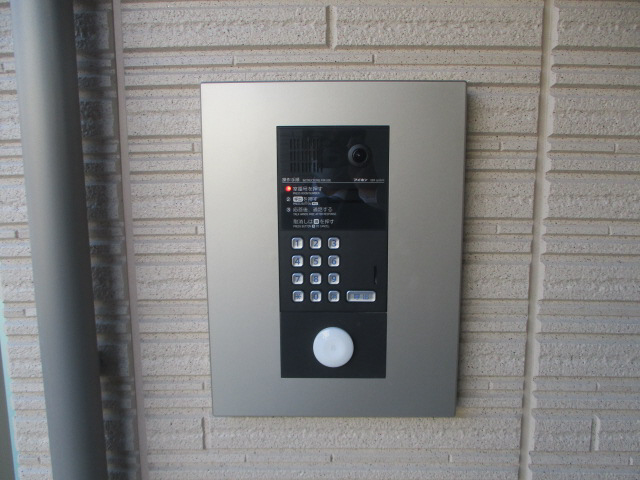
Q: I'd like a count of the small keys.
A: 12